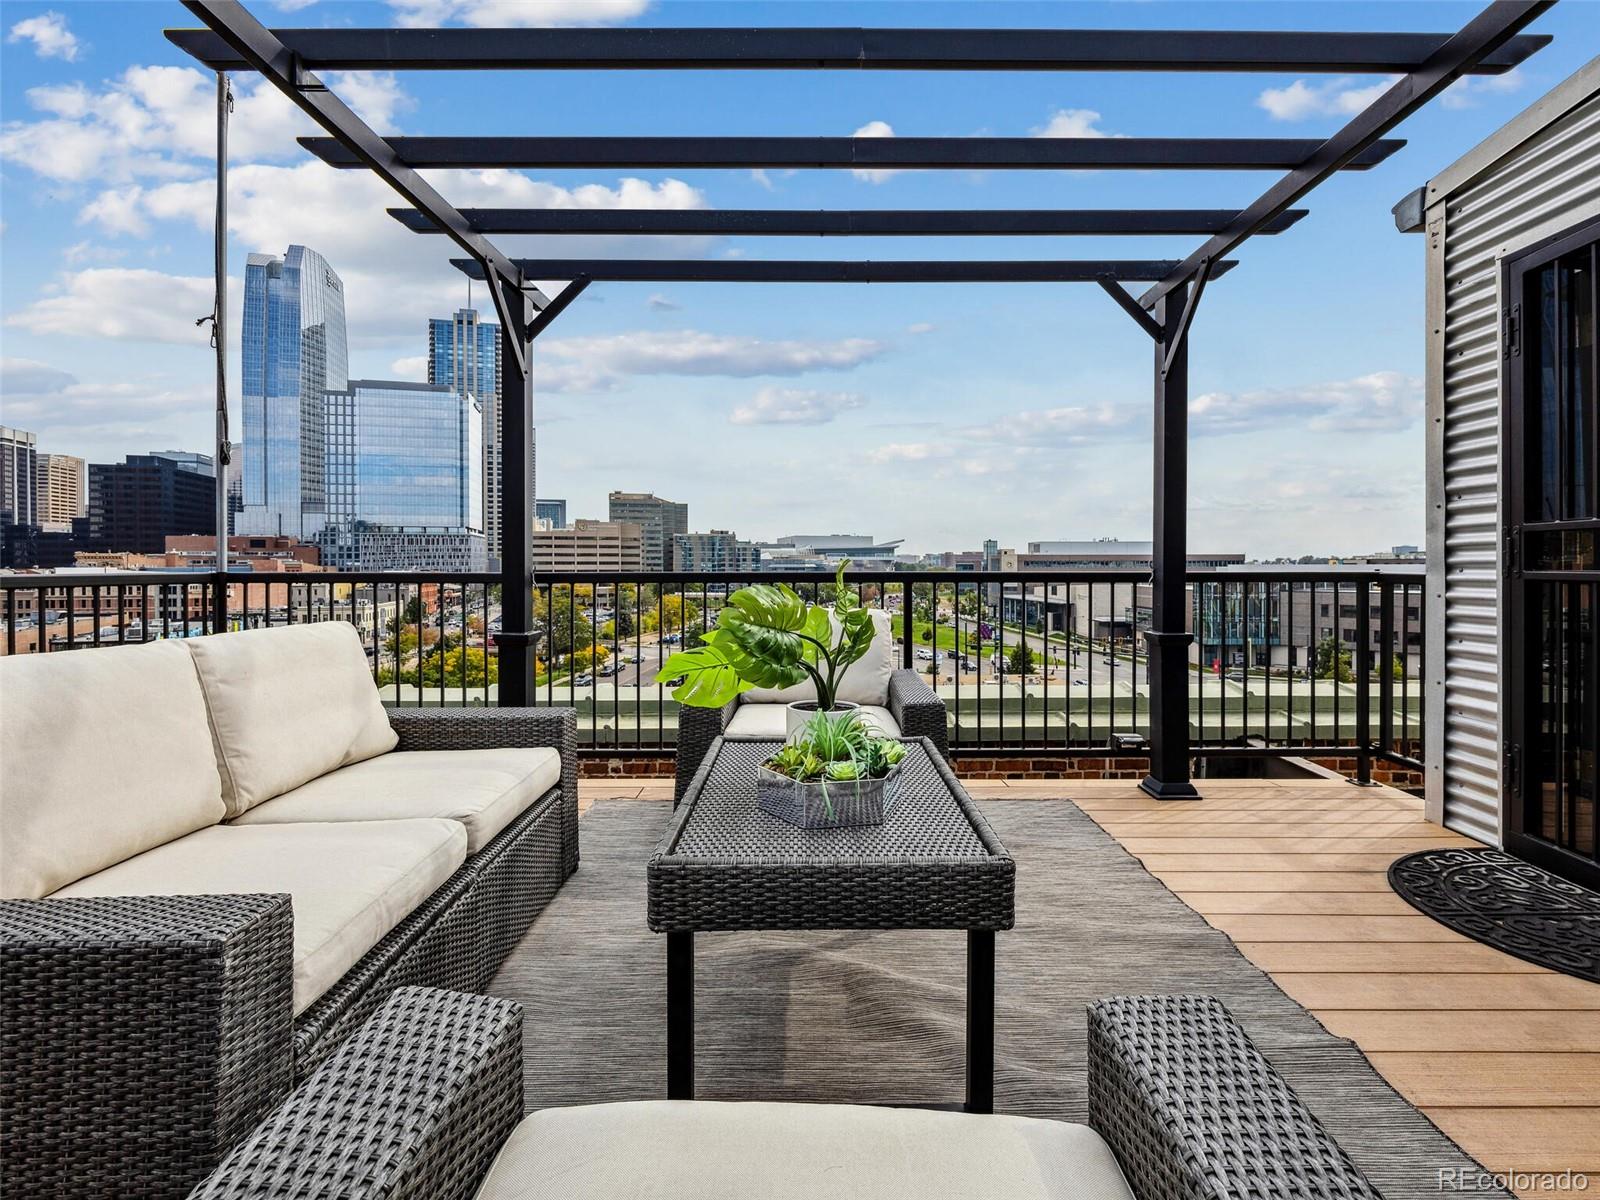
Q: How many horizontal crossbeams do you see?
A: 4